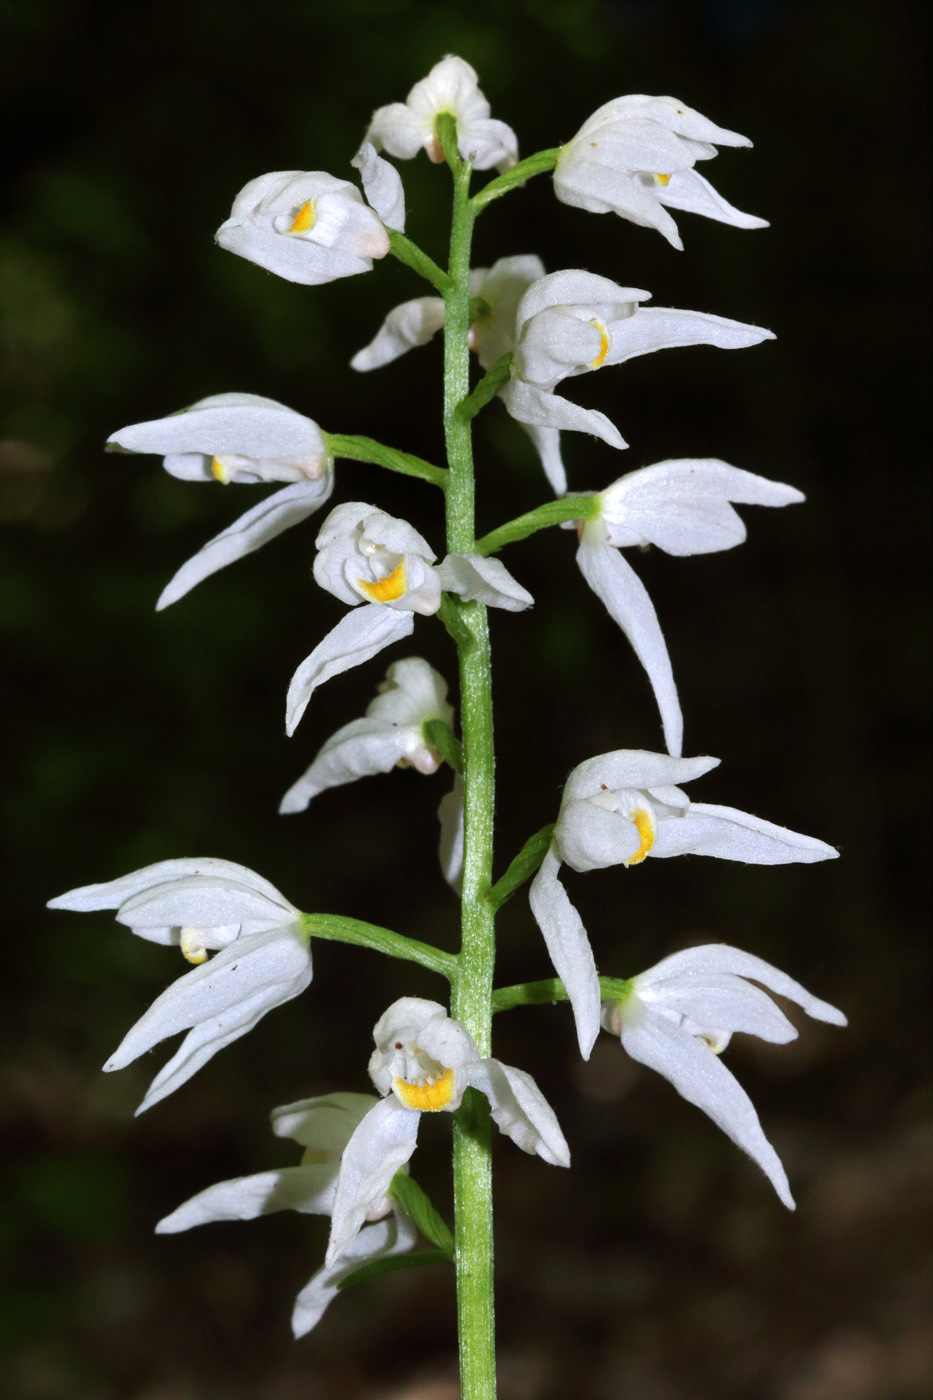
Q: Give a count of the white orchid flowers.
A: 14